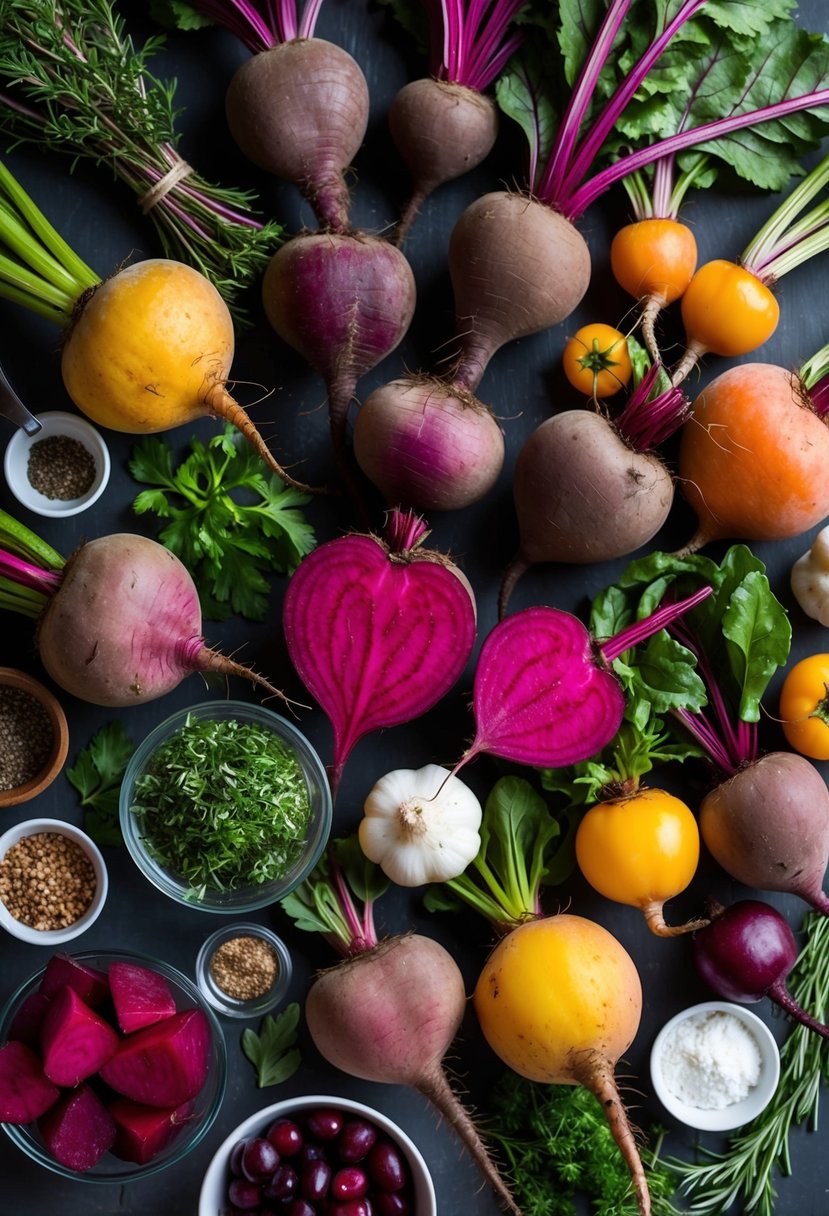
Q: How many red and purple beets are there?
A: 12